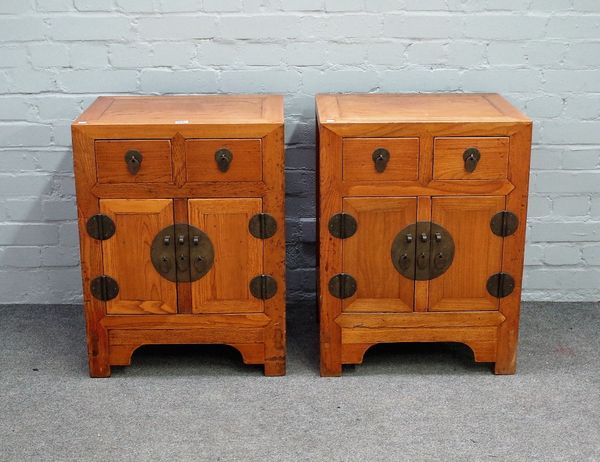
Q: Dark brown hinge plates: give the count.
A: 8